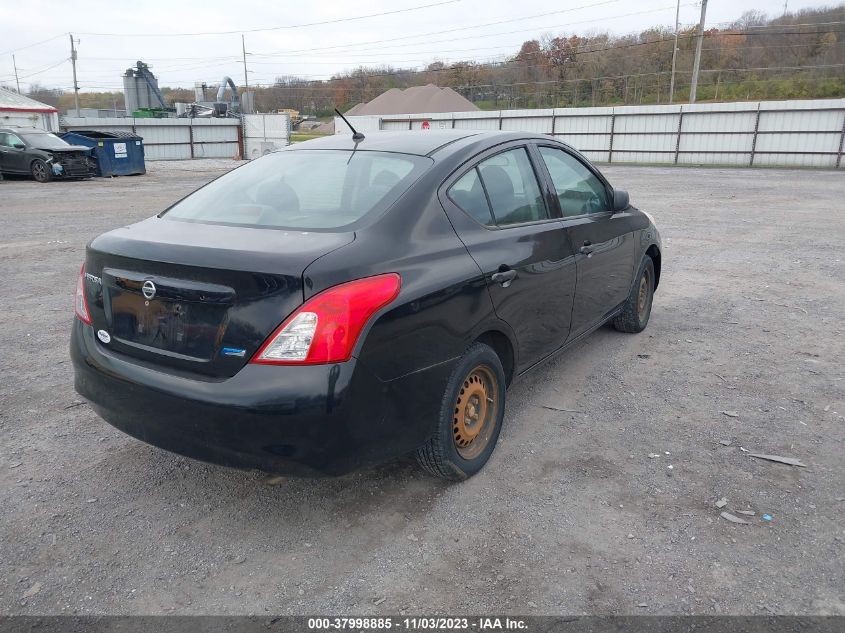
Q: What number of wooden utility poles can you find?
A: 5